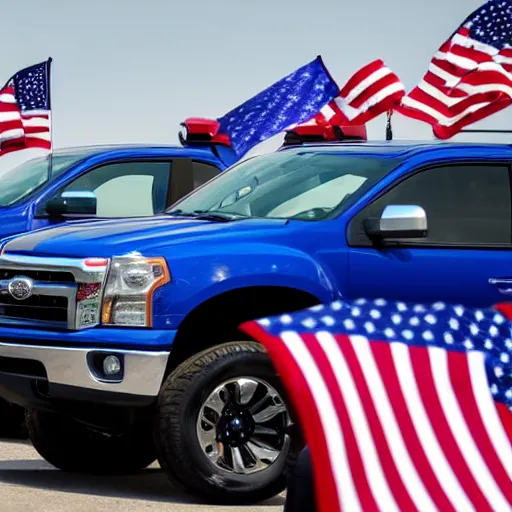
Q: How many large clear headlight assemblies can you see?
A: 1